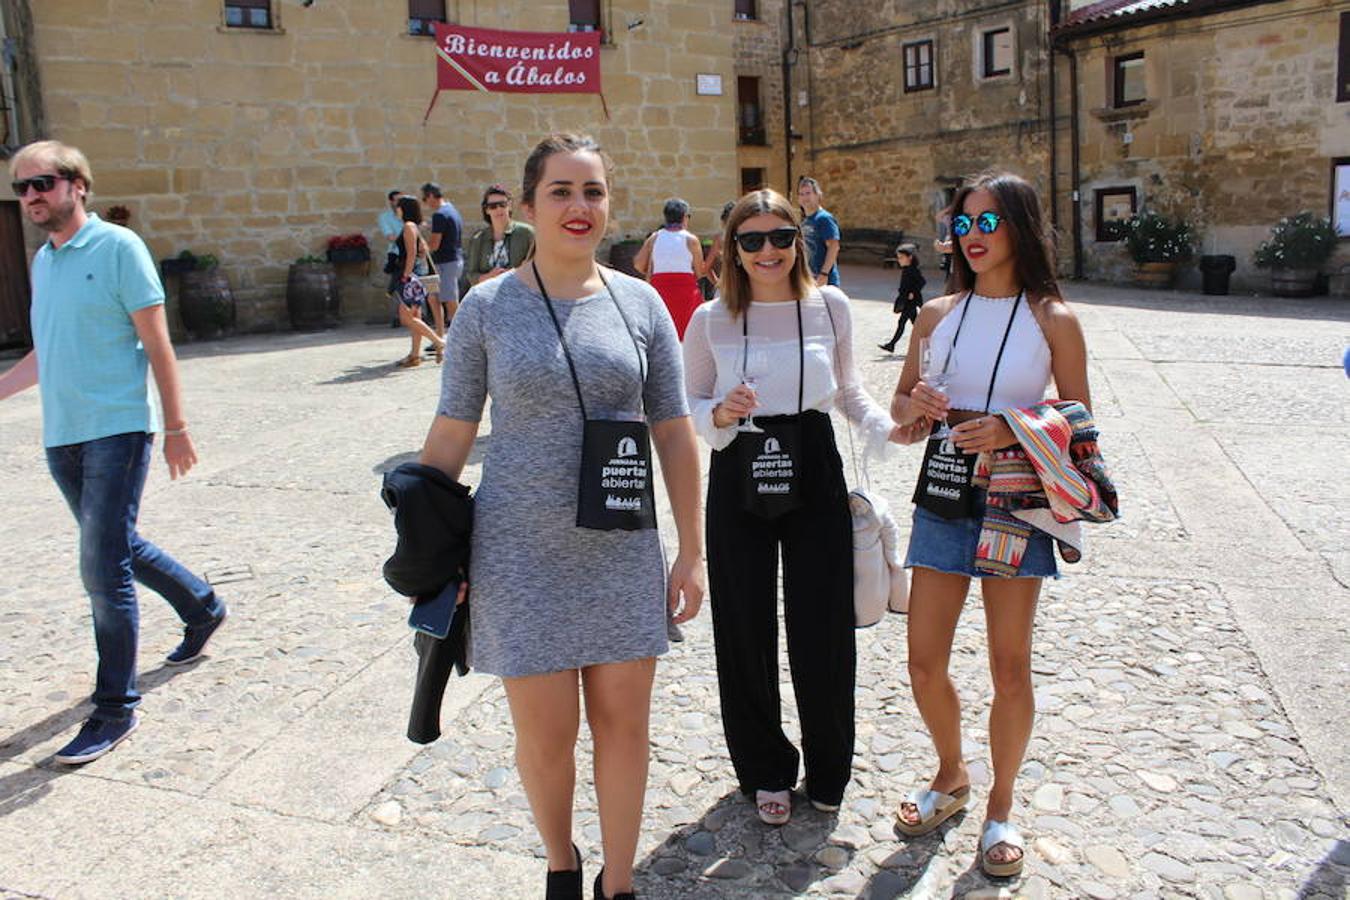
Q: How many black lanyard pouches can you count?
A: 3